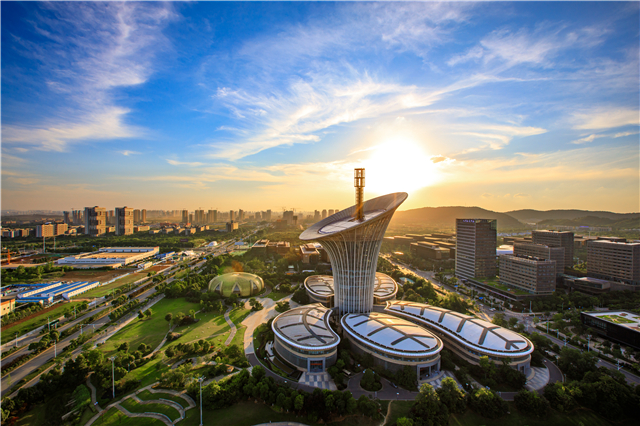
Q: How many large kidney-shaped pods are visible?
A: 5